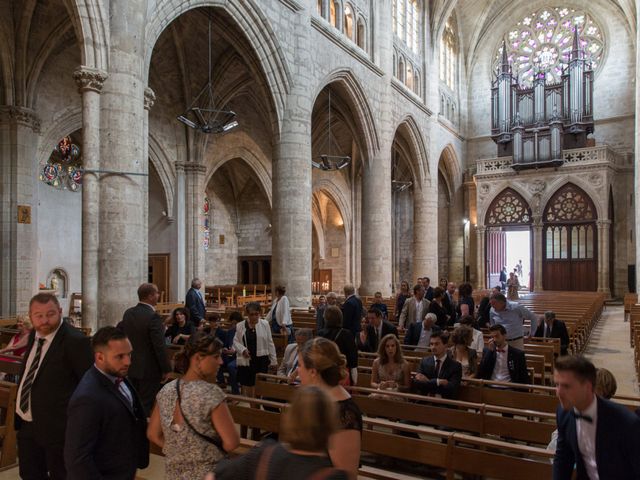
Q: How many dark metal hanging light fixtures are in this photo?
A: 3